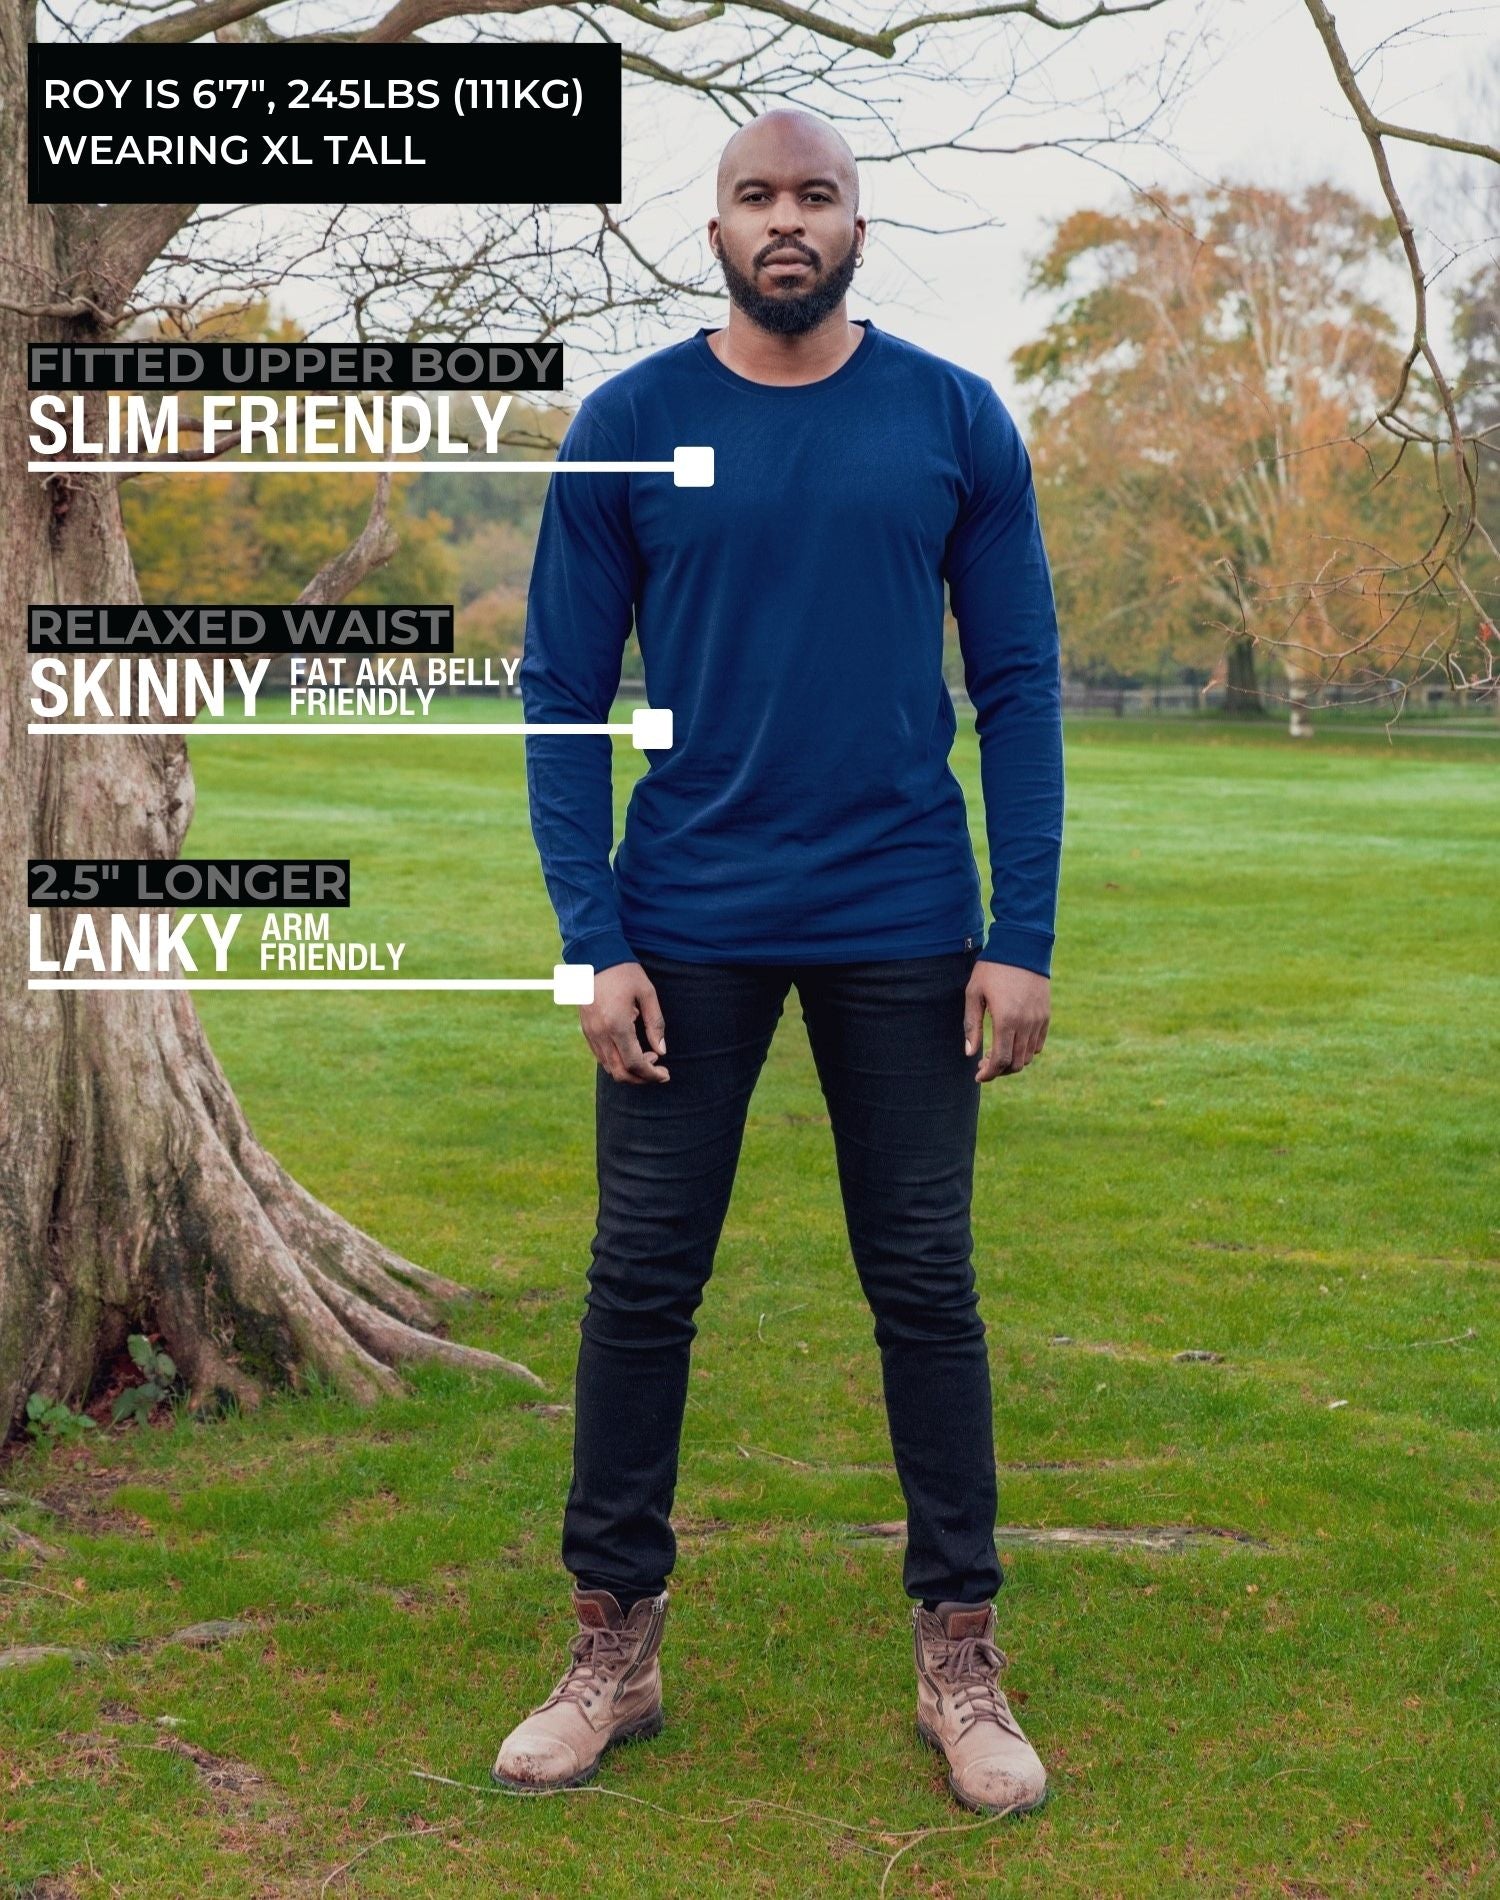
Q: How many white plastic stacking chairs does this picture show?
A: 0